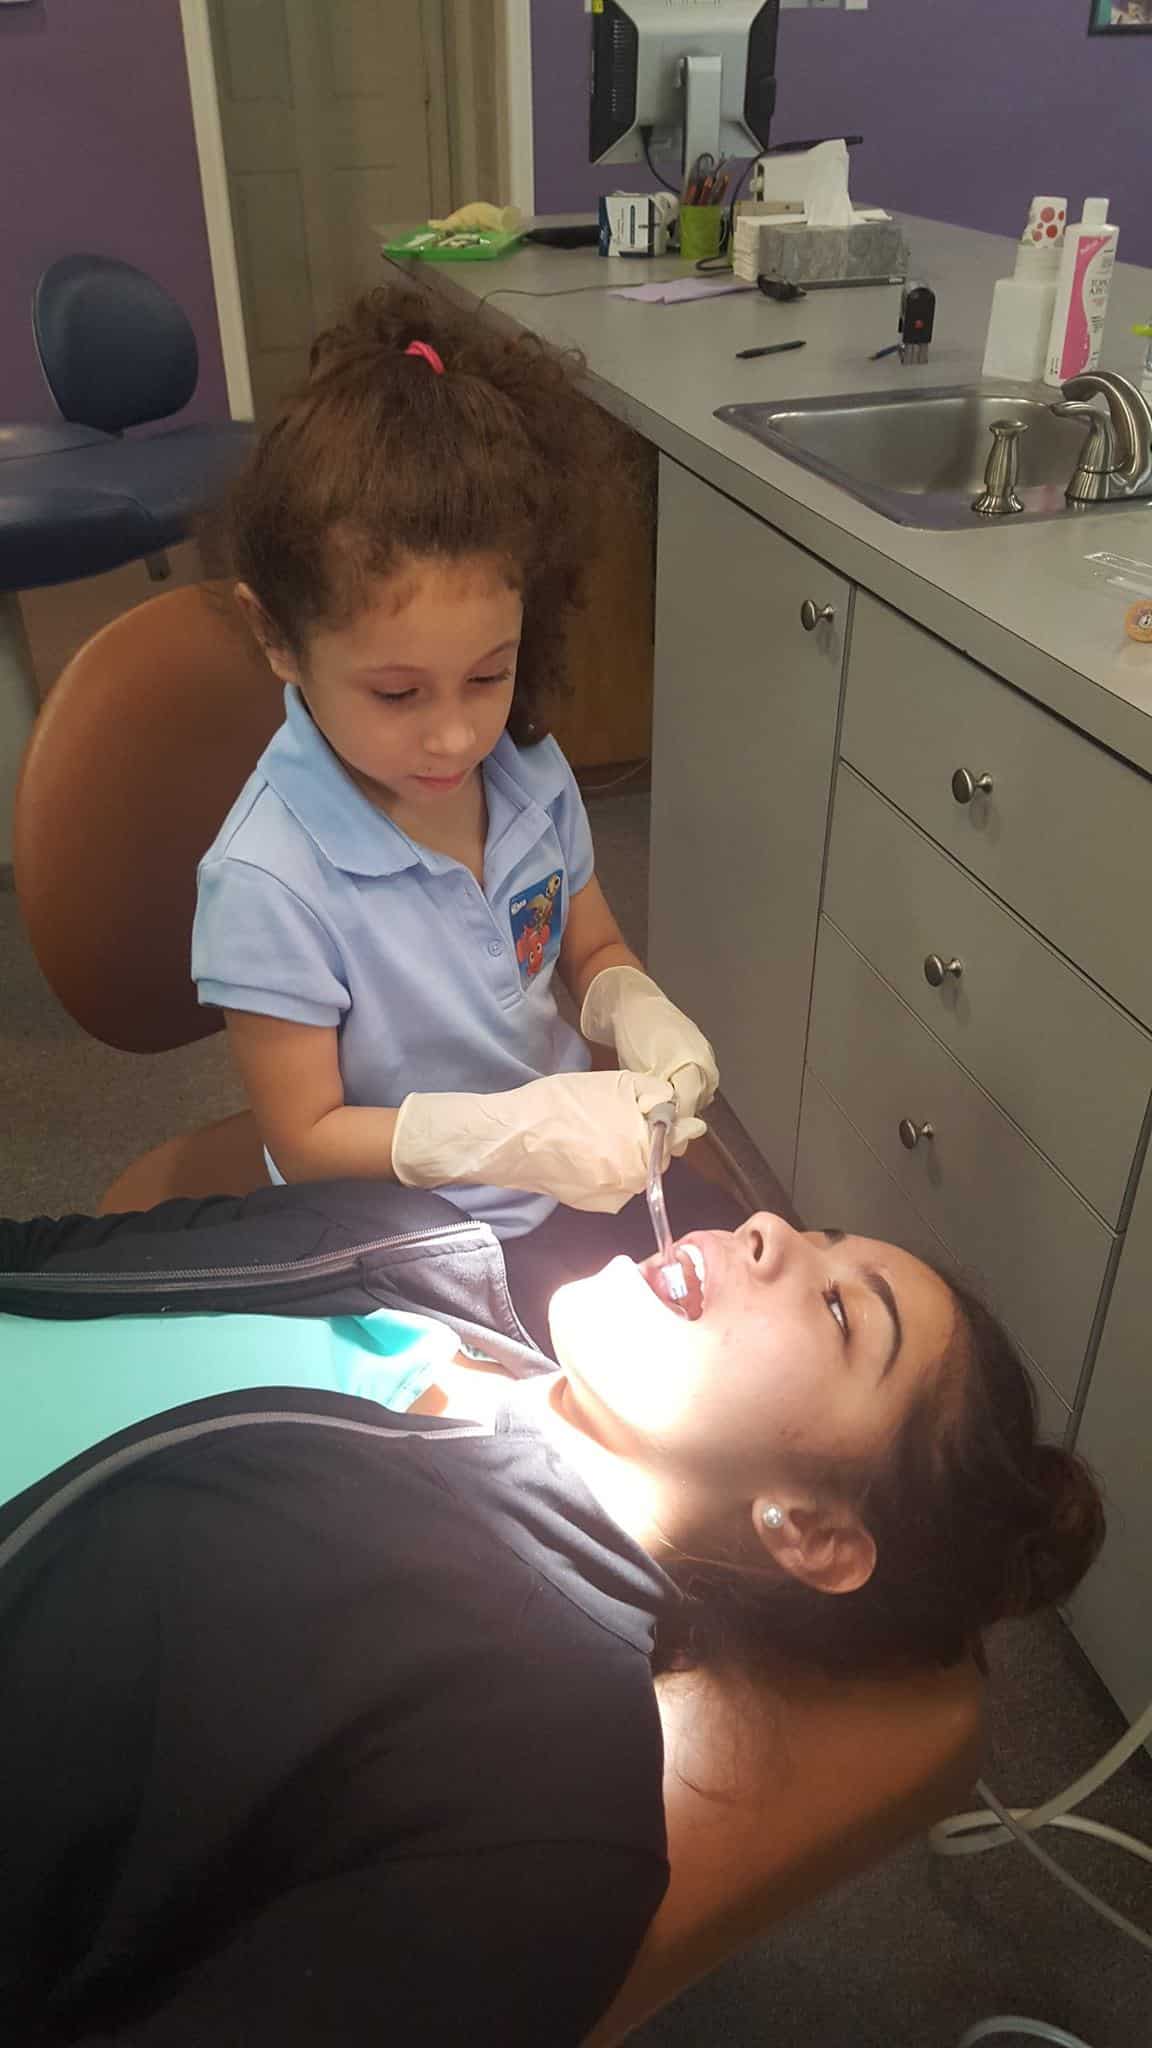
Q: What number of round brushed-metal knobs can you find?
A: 4